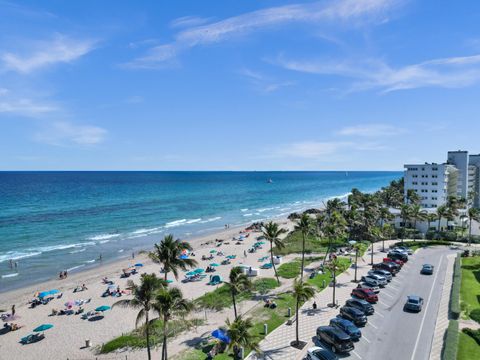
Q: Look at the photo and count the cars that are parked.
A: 15